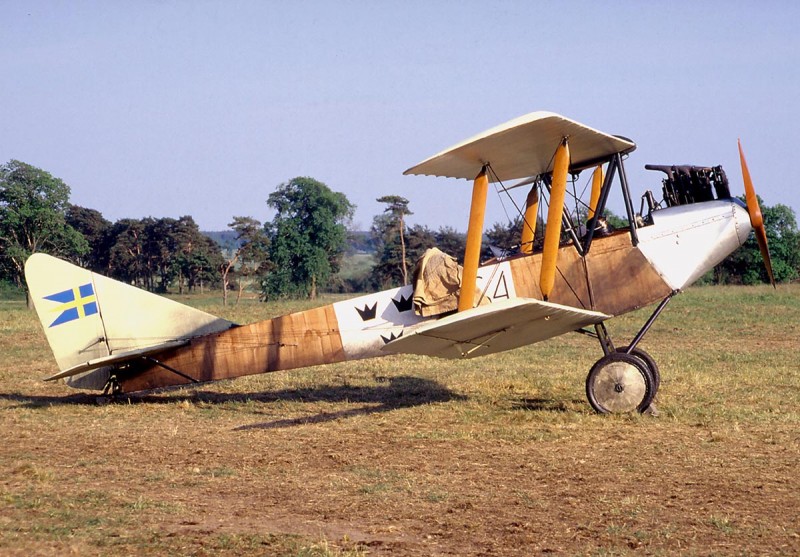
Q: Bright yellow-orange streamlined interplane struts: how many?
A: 4